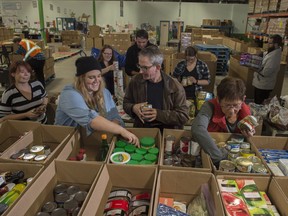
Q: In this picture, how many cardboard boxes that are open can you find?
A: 13